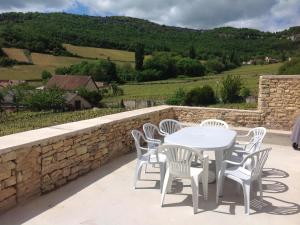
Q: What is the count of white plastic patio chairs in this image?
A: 8